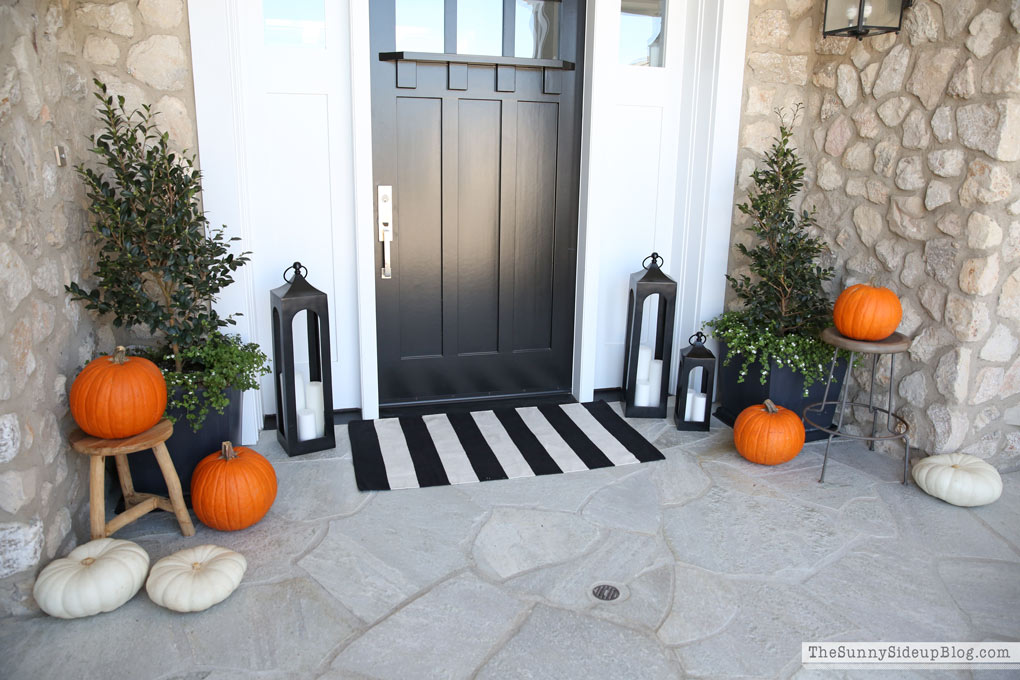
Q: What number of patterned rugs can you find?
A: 1